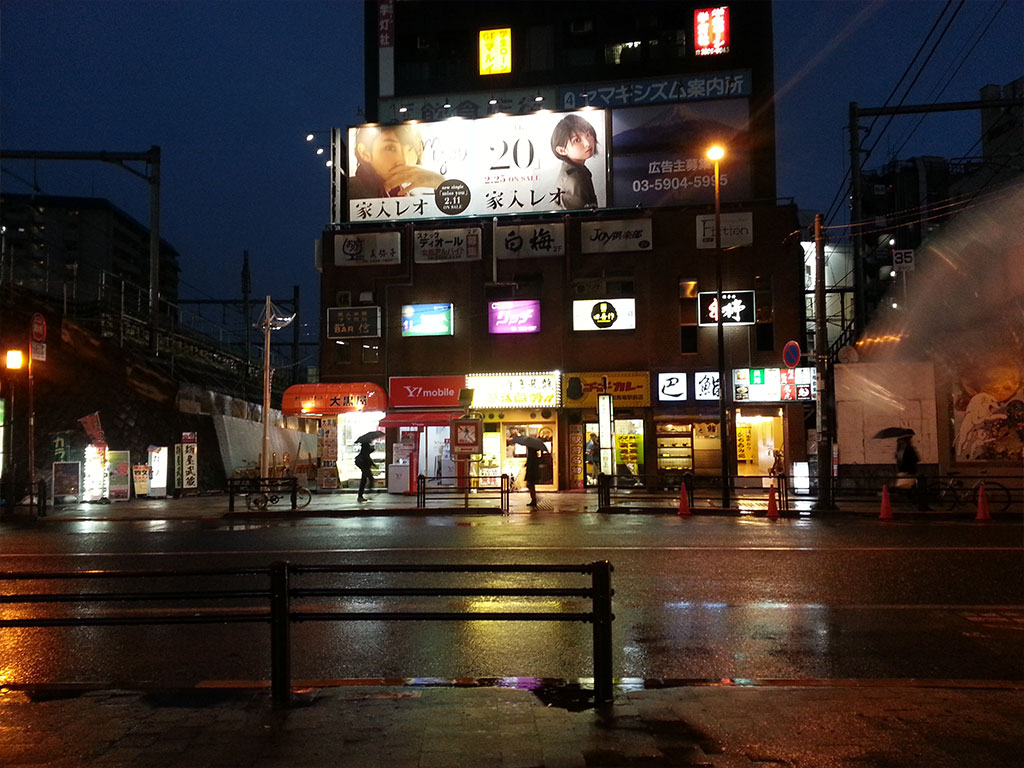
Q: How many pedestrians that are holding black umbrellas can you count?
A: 3